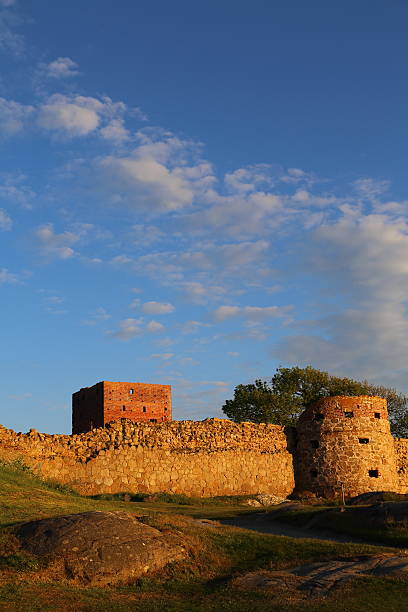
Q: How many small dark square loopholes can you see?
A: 7